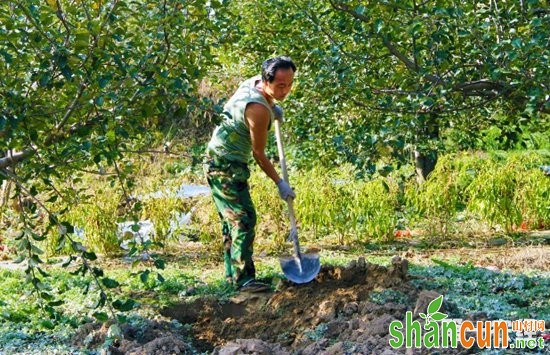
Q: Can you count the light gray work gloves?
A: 2